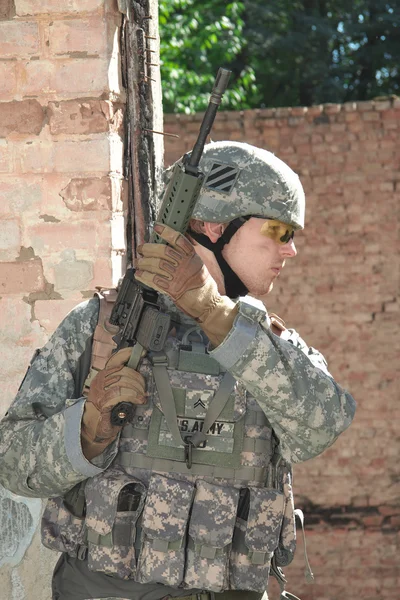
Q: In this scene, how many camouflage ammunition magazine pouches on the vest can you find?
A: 4